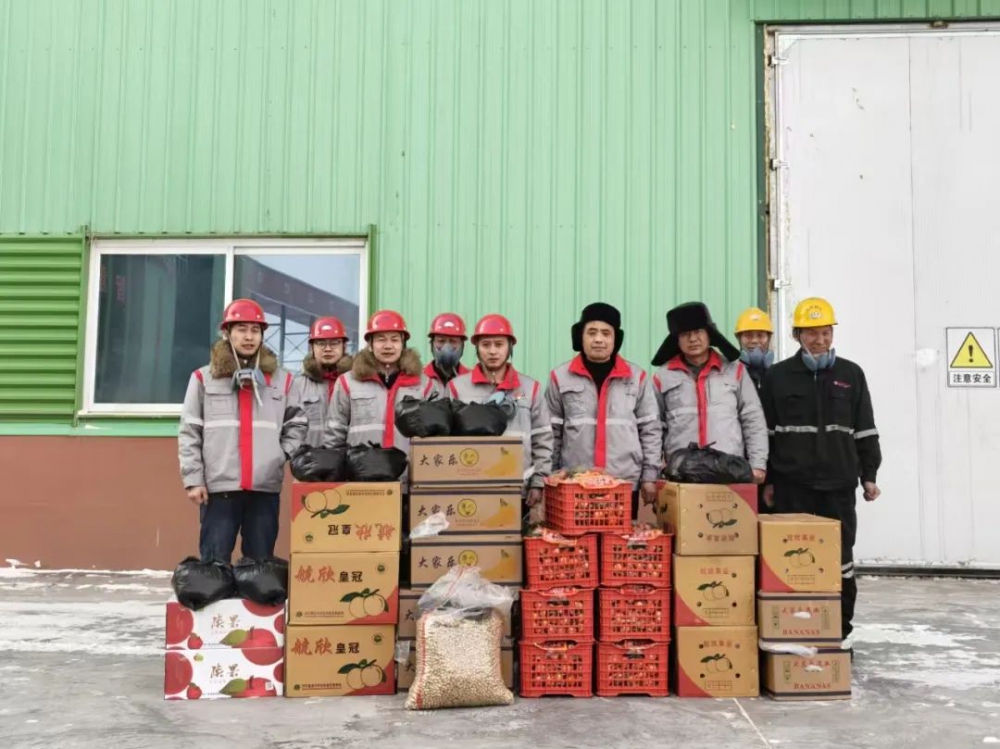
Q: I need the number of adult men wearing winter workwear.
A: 9